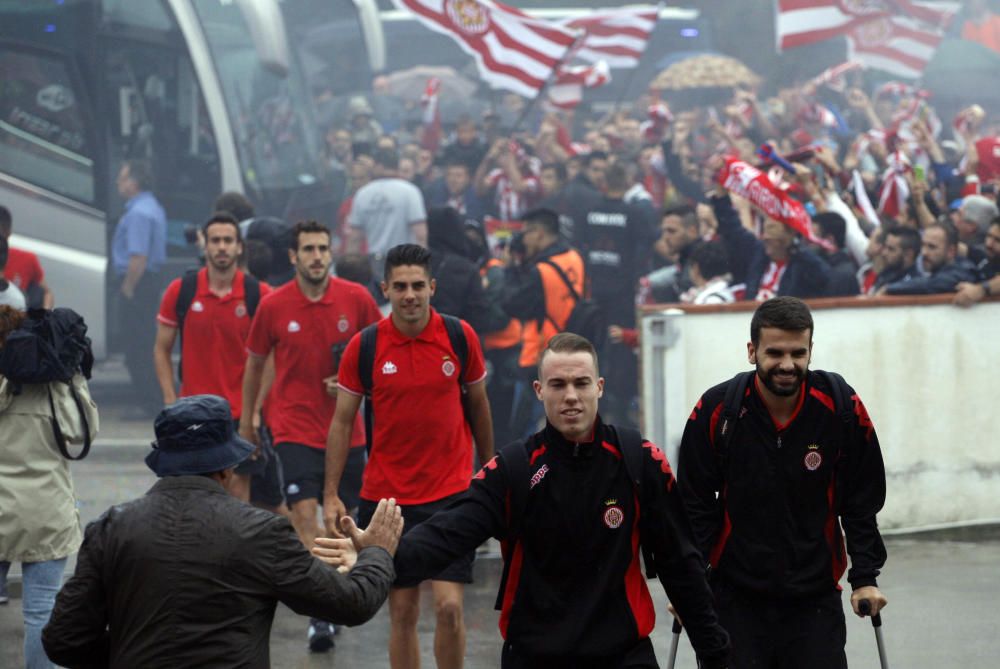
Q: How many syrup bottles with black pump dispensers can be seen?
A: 0